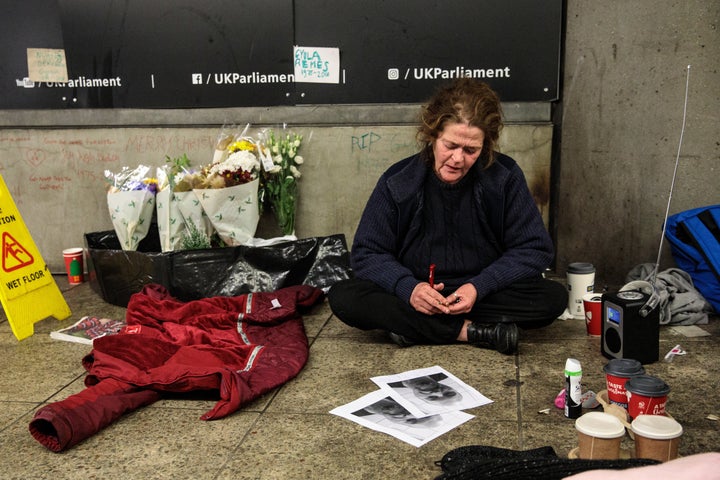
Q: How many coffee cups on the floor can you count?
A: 7